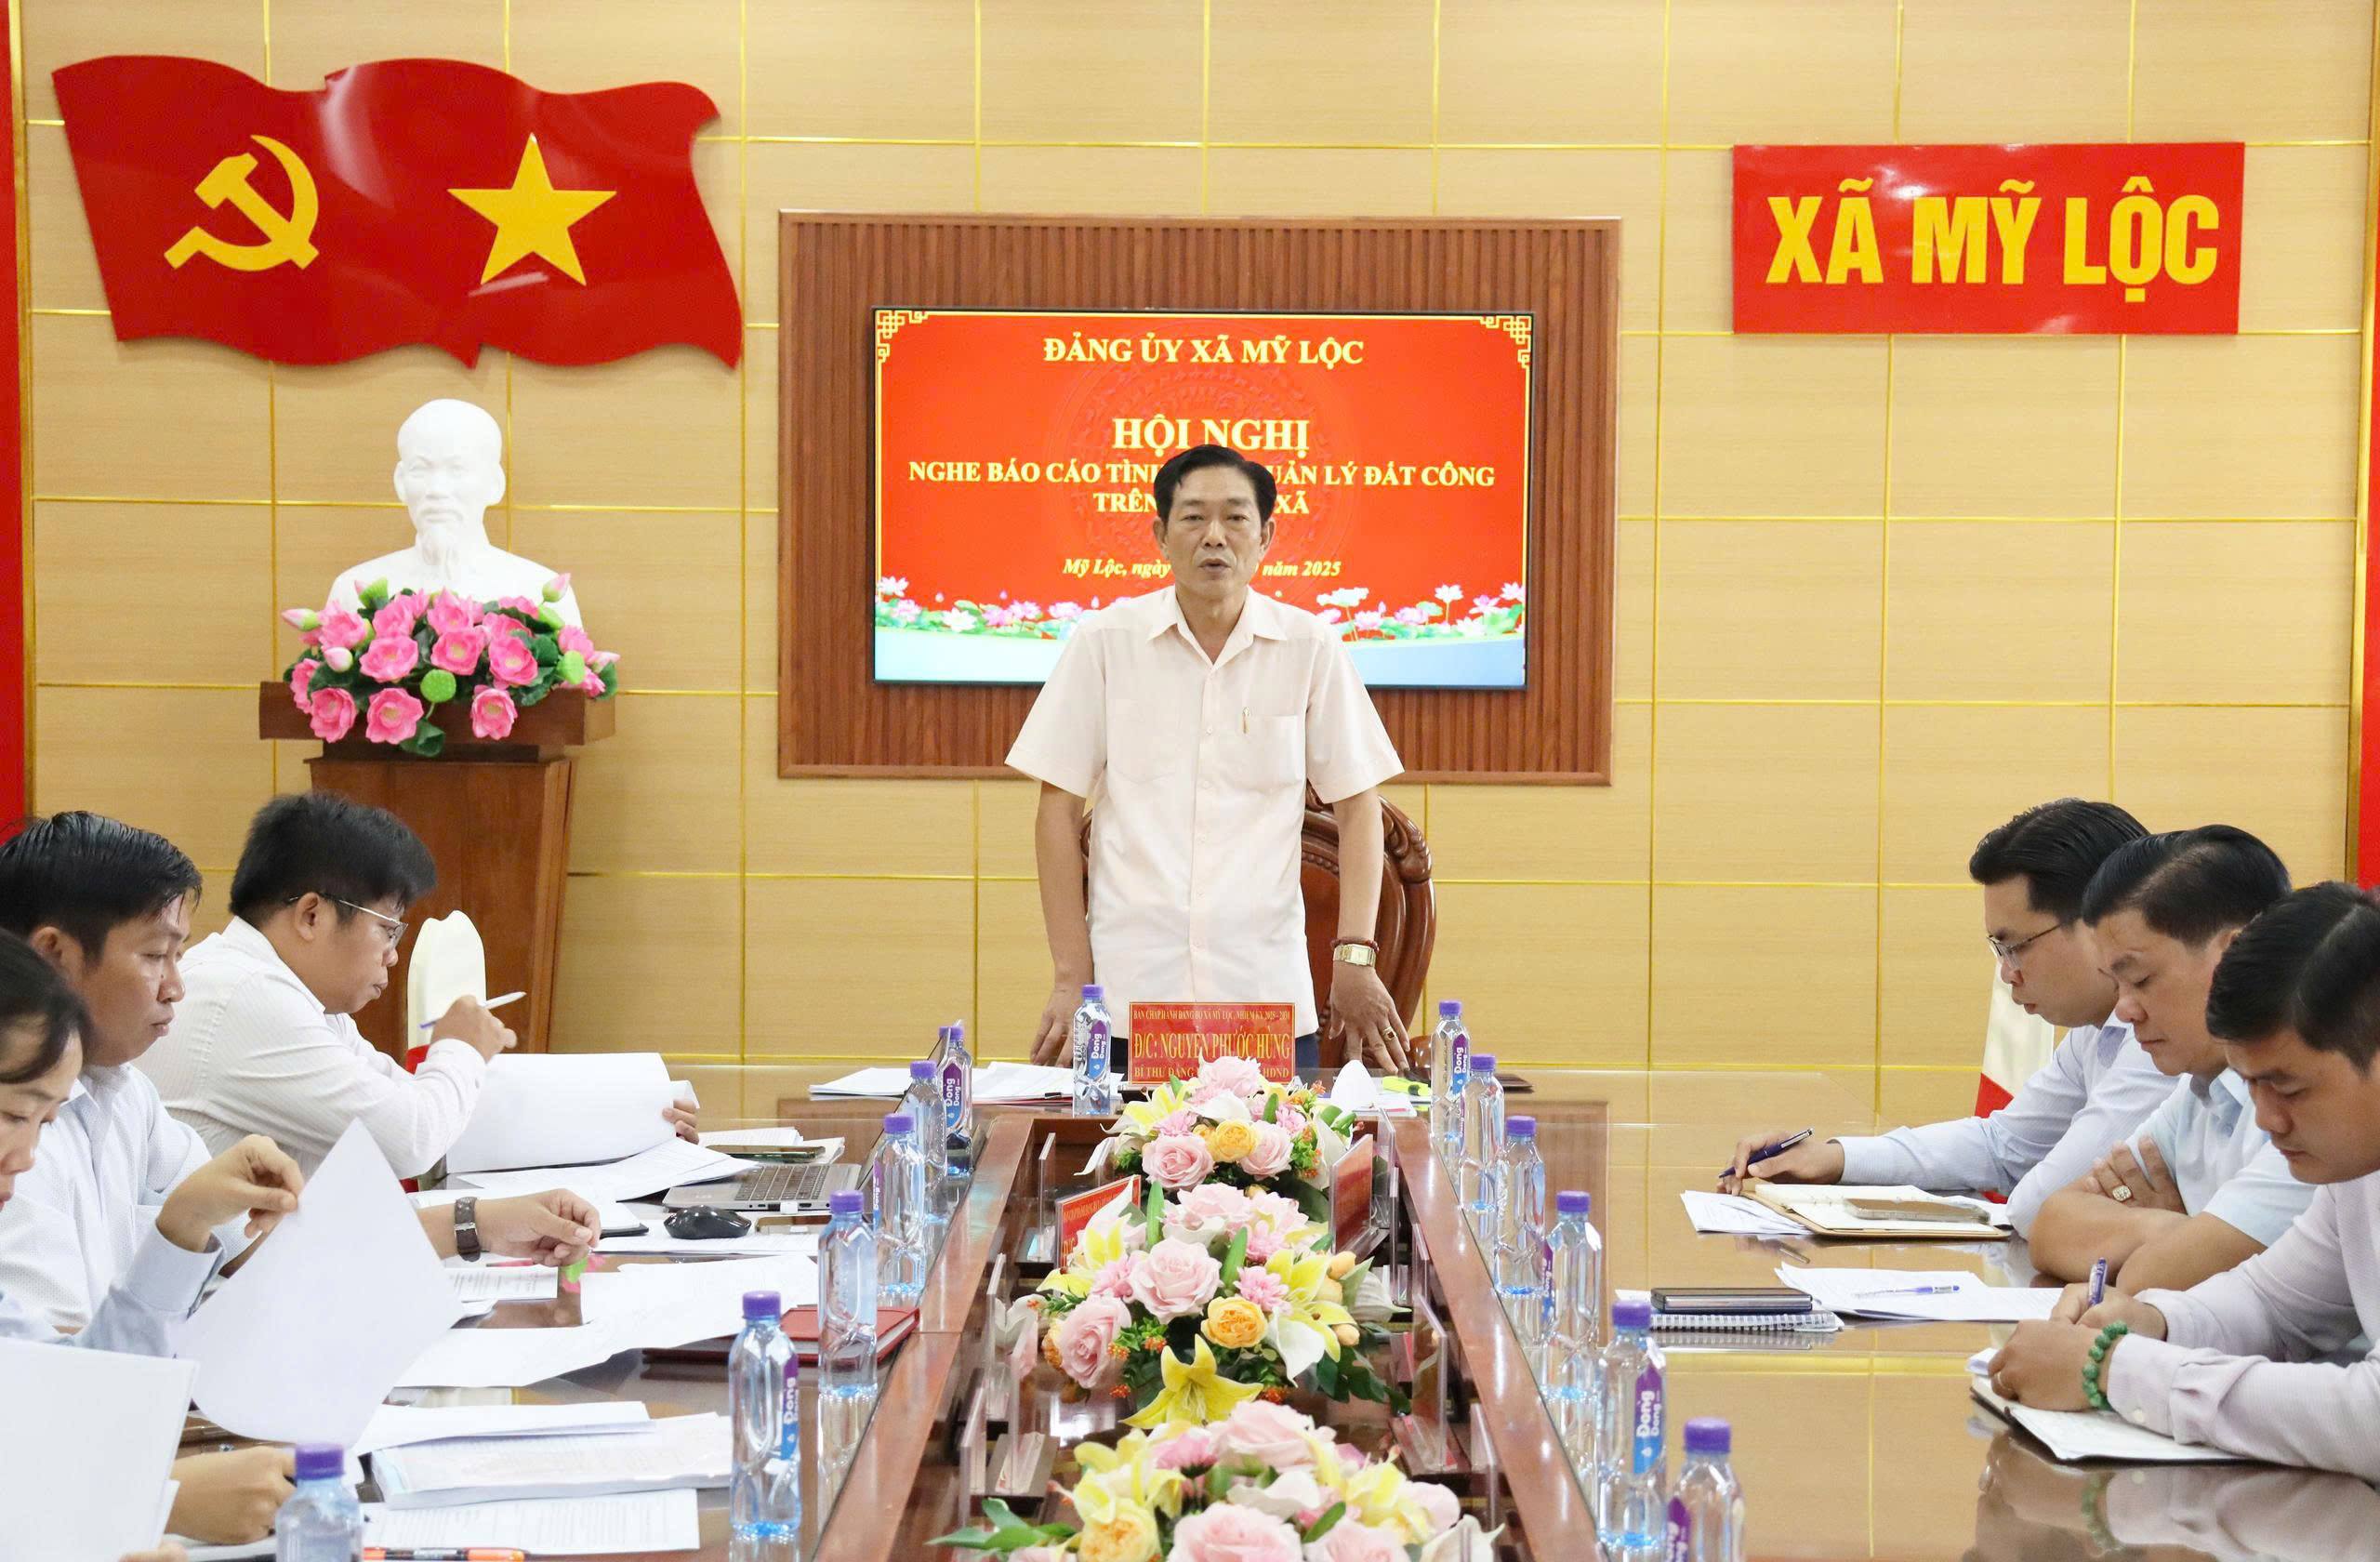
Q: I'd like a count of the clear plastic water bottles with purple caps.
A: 13